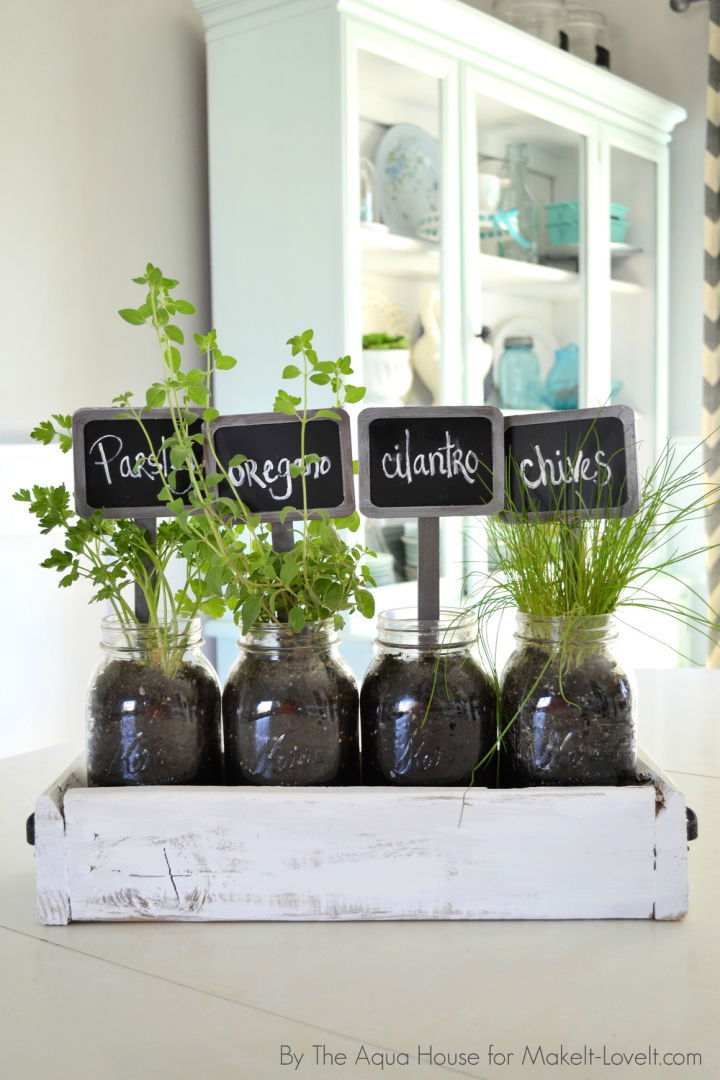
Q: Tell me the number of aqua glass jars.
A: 1